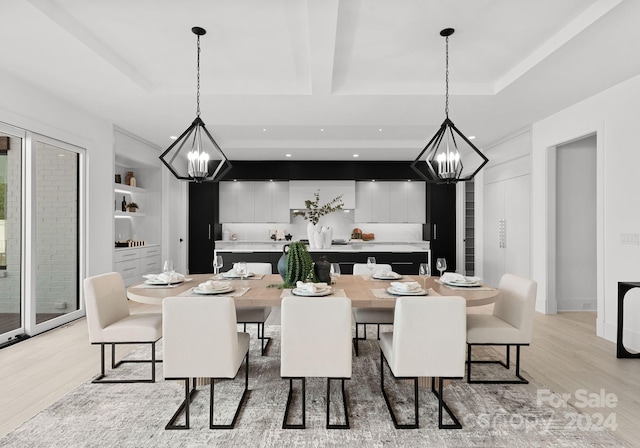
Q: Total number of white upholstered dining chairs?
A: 7